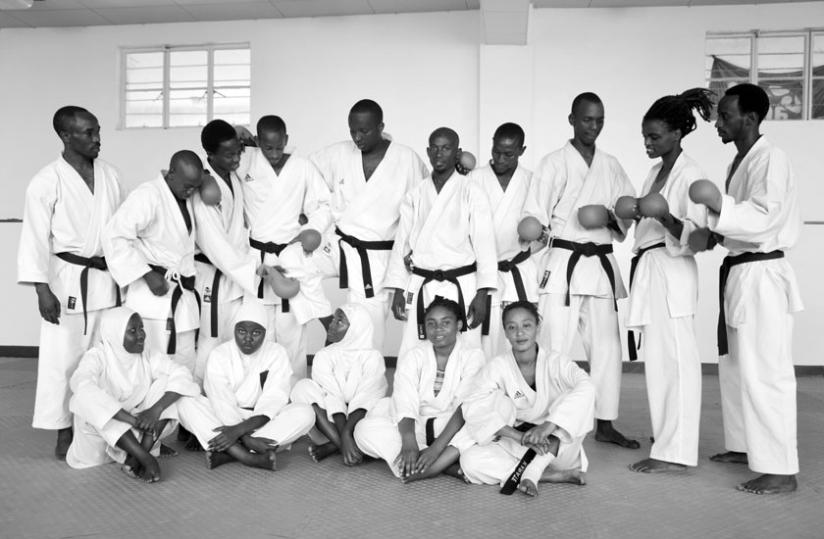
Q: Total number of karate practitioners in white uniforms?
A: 15